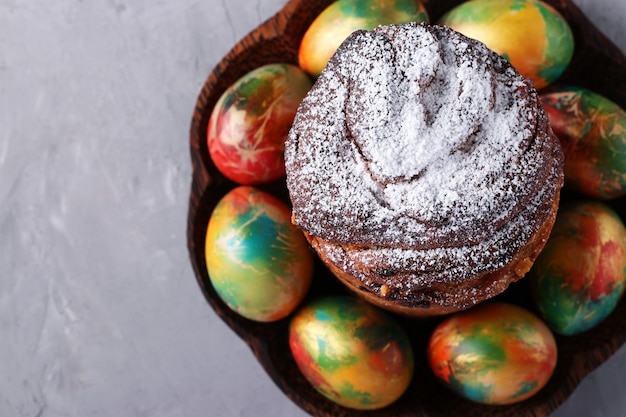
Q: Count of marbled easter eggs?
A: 8